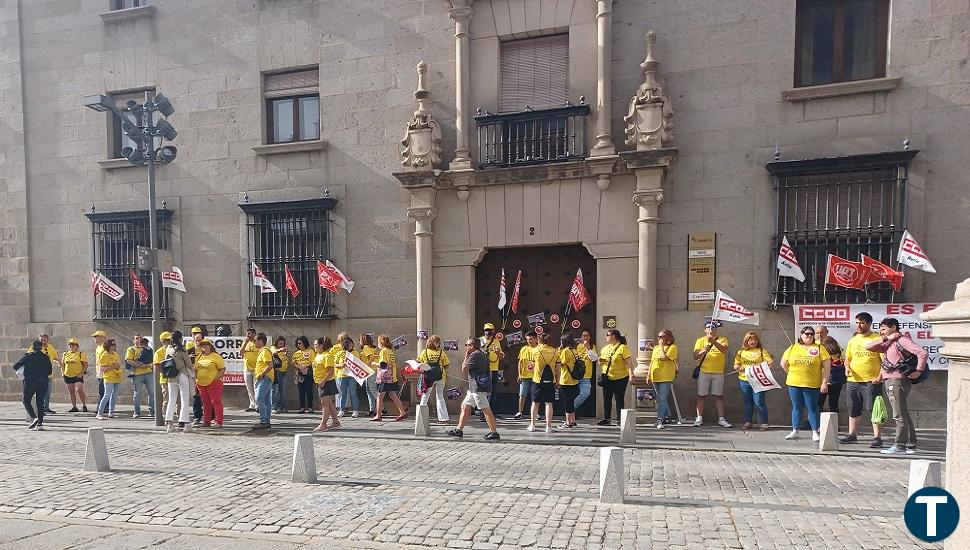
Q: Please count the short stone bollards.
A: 7